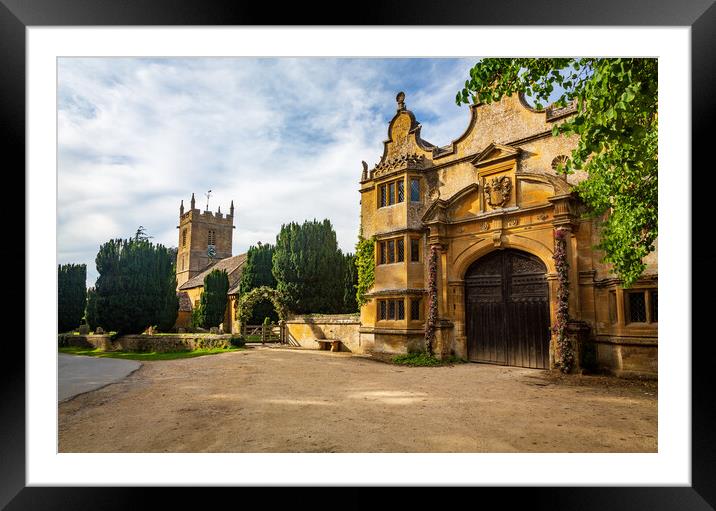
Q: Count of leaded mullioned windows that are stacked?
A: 3